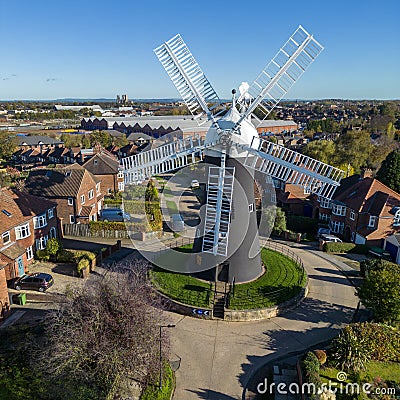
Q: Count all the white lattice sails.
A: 5